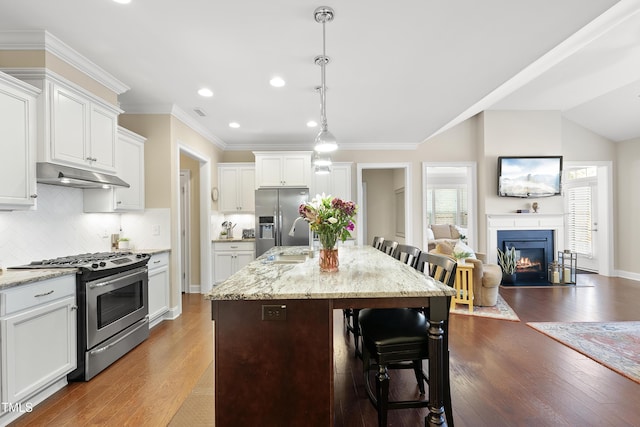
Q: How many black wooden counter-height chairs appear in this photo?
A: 4